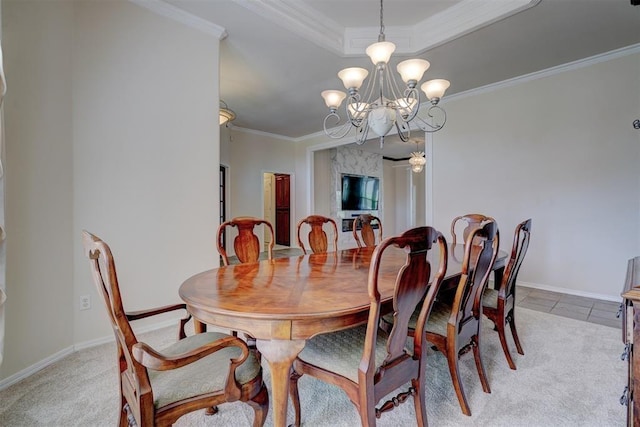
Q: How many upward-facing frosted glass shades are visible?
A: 7